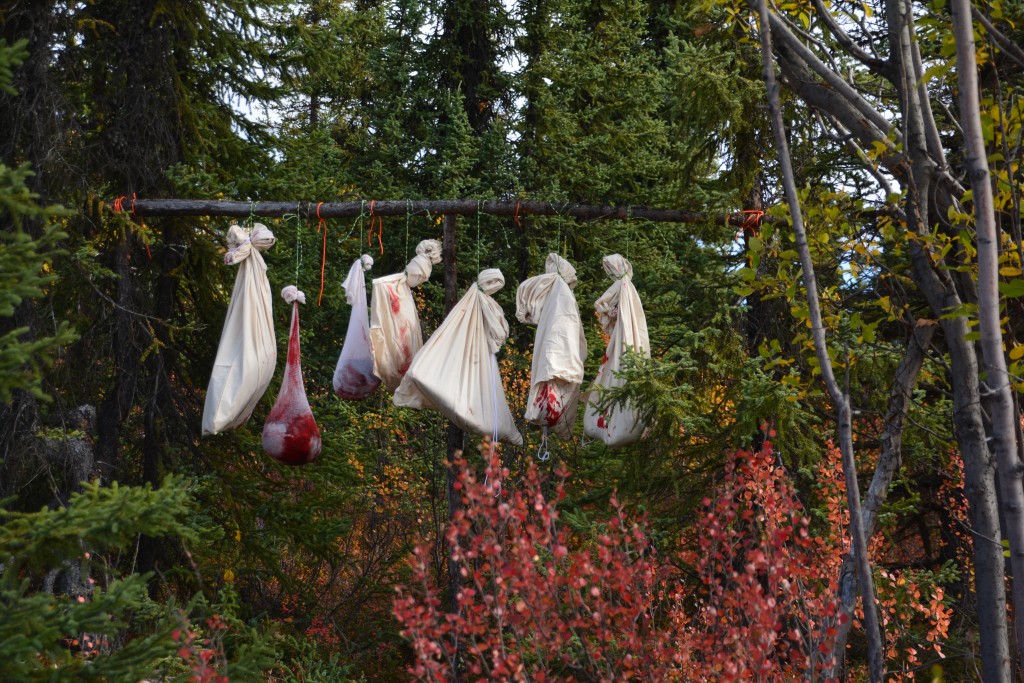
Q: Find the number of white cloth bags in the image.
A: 7